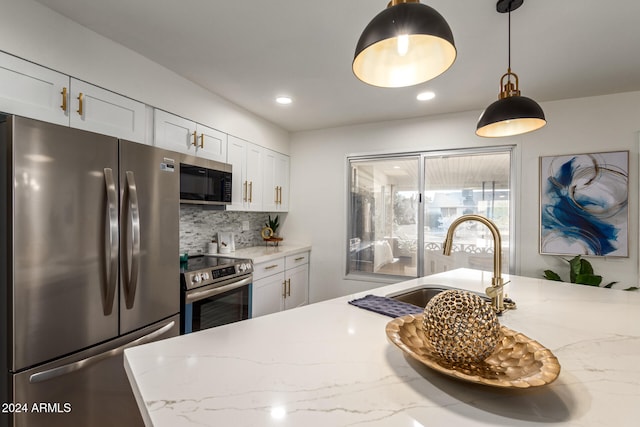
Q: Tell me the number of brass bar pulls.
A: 12